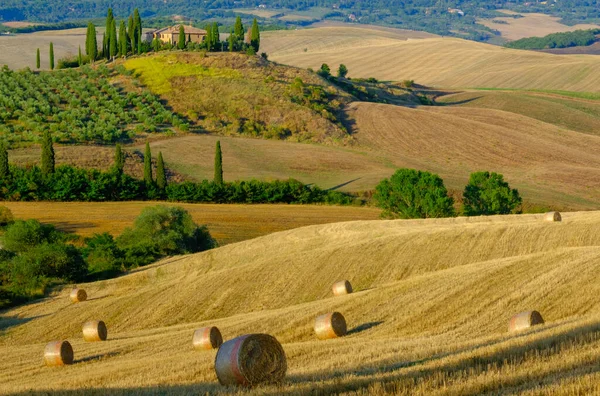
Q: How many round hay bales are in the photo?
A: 9